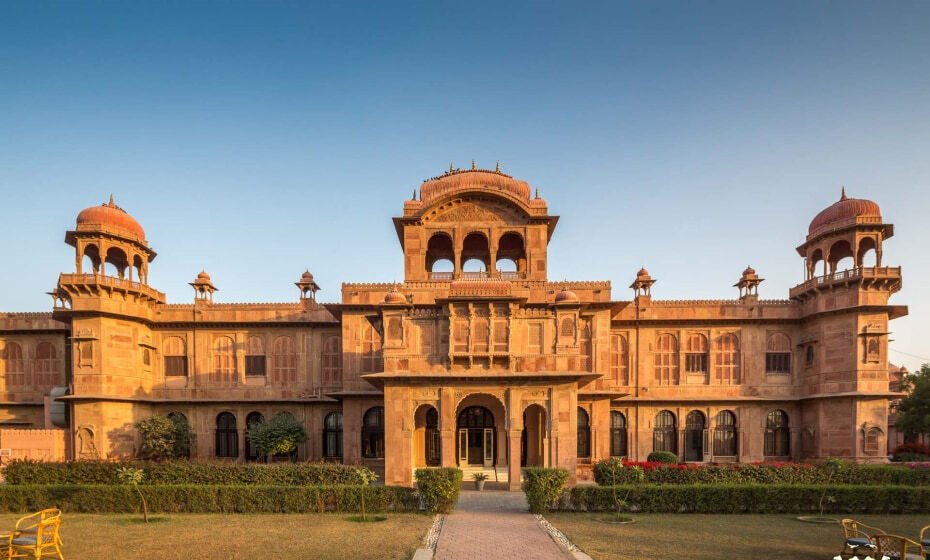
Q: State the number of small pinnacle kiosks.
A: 4